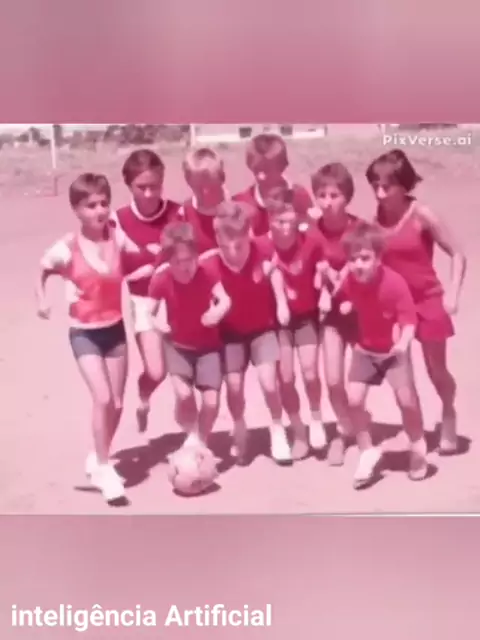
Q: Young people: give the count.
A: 10